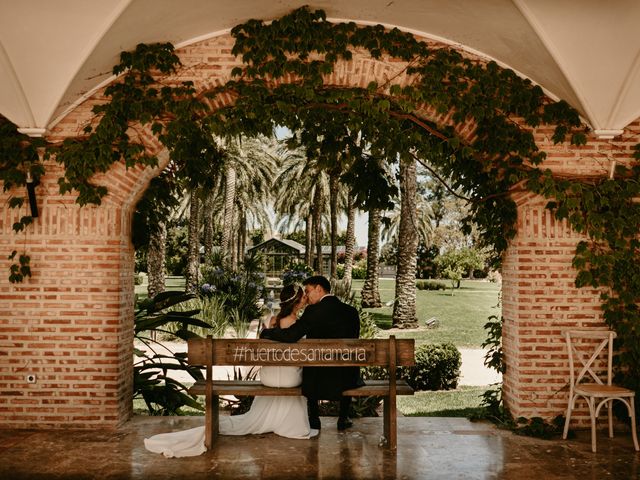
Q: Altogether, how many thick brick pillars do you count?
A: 2